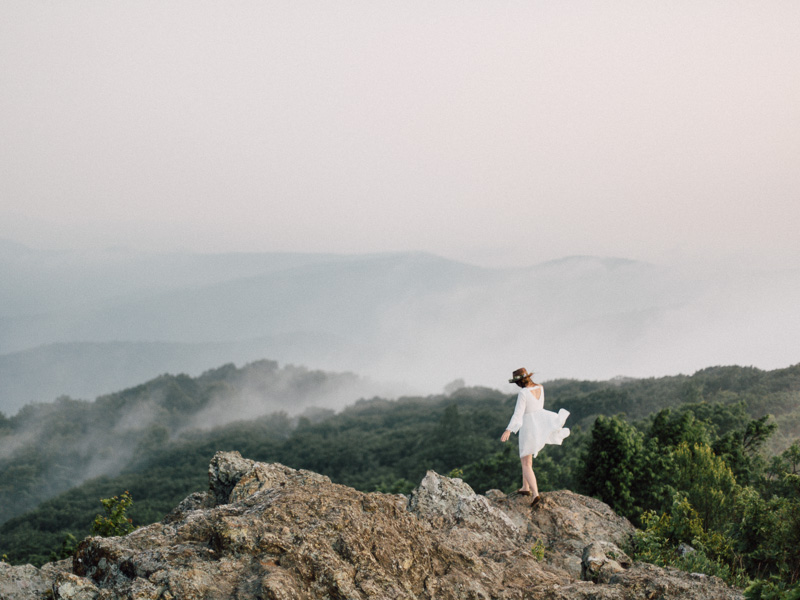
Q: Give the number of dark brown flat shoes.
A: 2